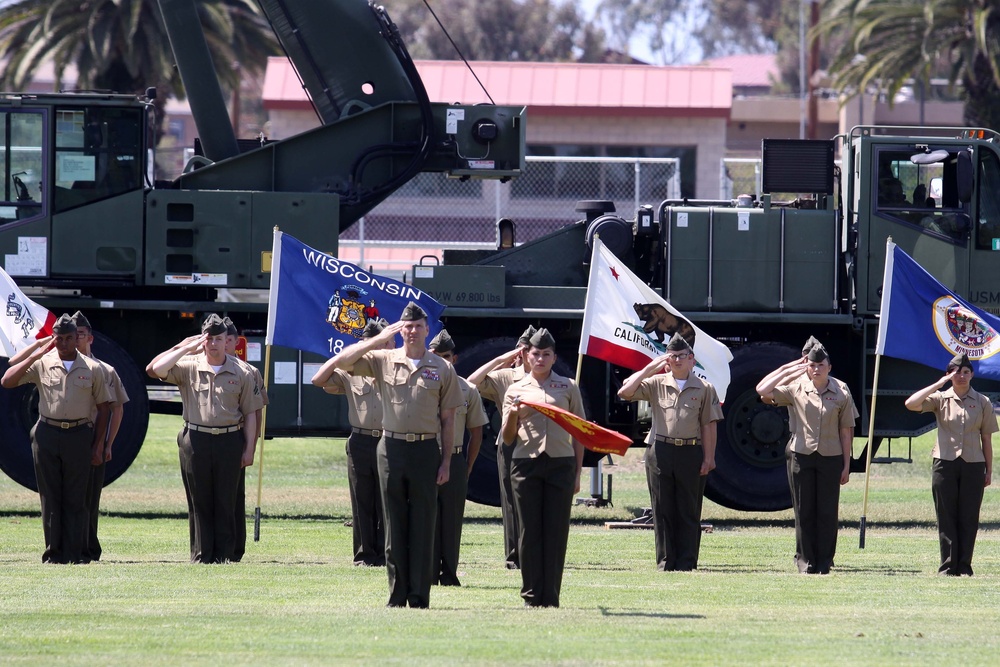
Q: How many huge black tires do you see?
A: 3